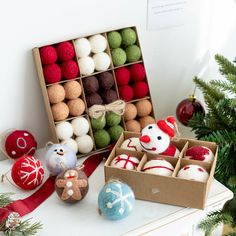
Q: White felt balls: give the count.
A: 8